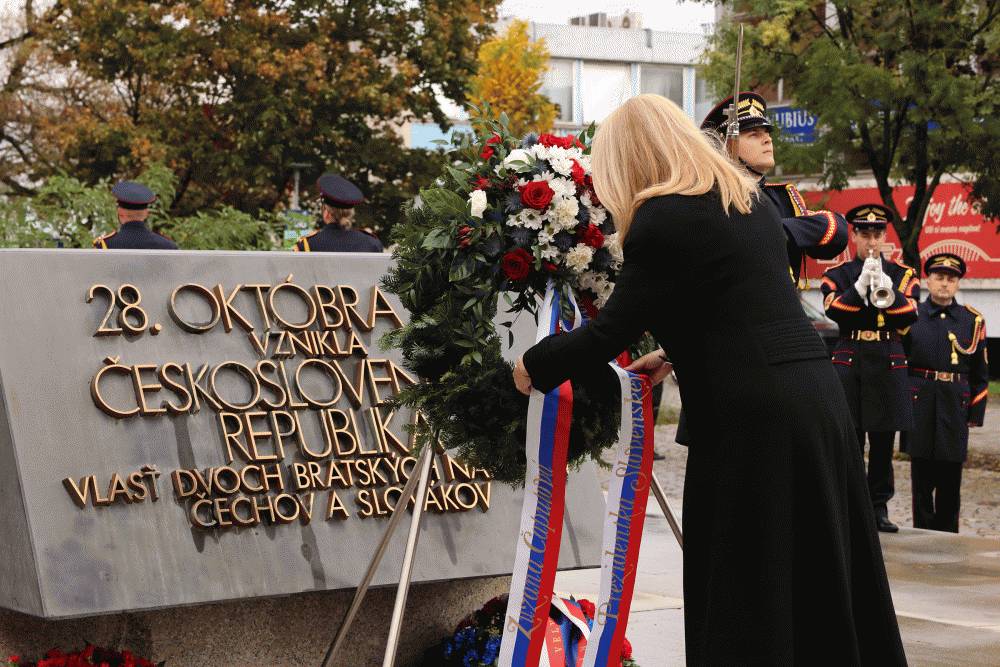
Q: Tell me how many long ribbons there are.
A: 2